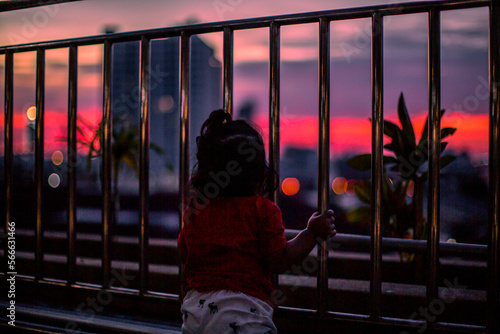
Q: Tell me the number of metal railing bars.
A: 12